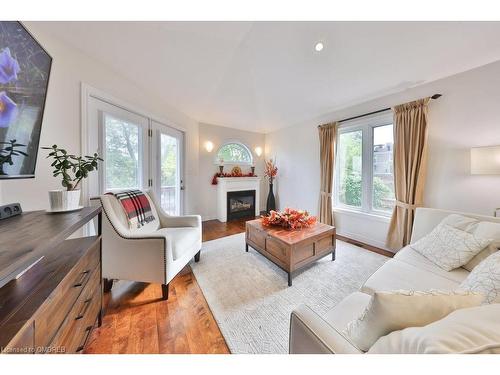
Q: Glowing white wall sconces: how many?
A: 2